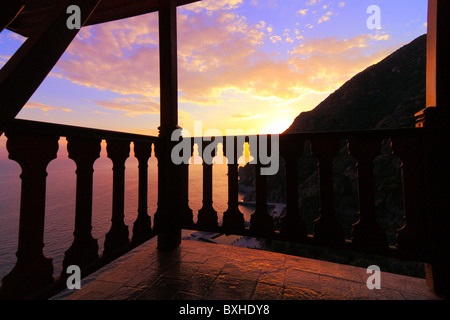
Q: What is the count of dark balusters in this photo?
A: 12